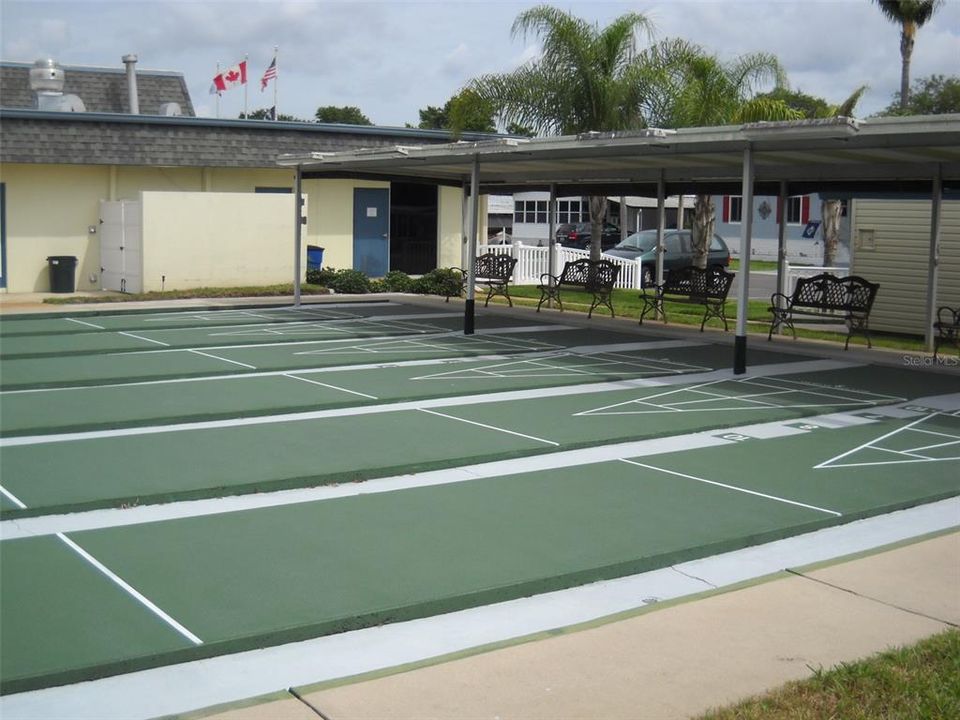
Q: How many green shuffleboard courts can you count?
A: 6